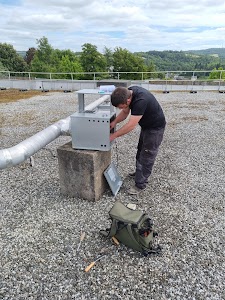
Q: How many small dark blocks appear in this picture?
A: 7